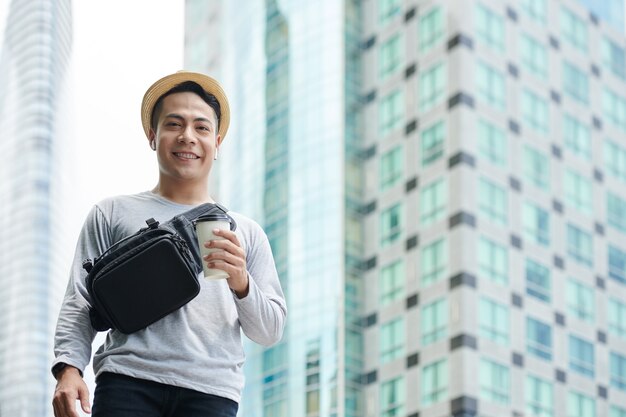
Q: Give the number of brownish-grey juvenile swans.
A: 0